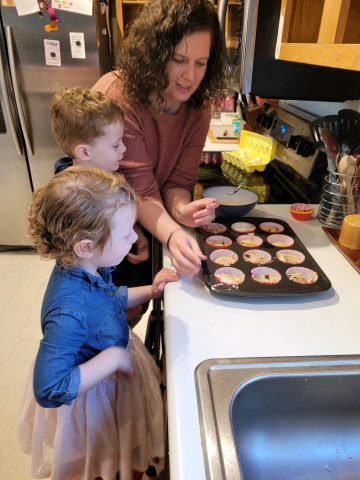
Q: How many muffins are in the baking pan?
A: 12